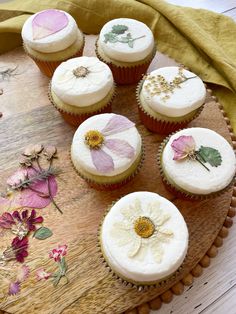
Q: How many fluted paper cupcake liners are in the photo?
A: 7